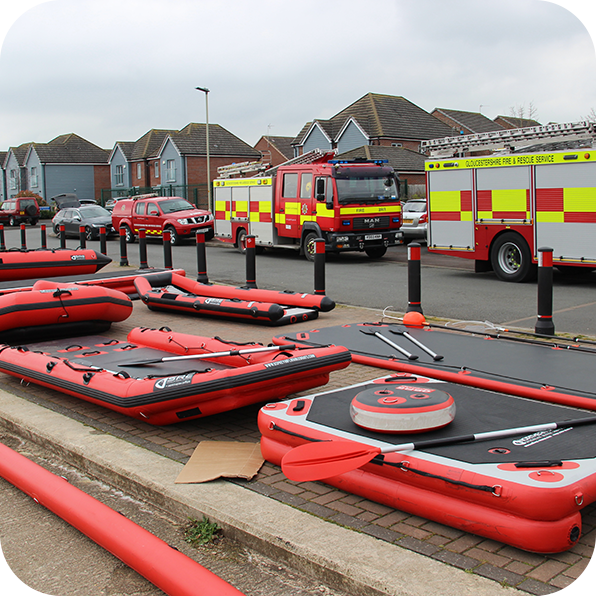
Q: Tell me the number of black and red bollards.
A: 14